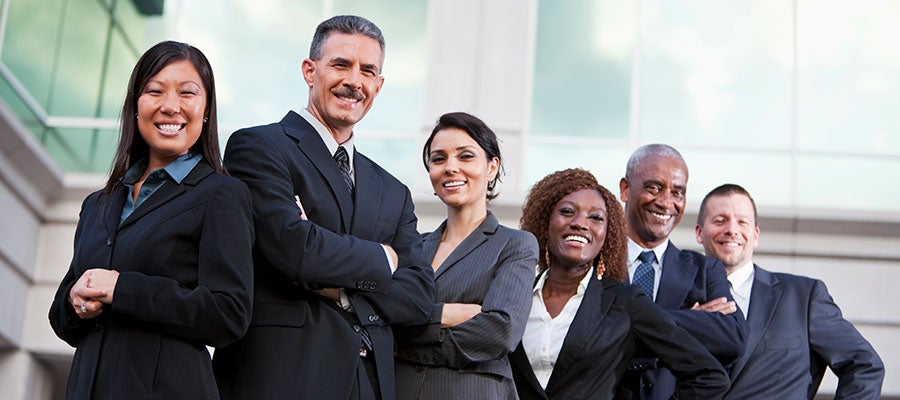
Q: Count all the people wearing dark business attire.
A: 6